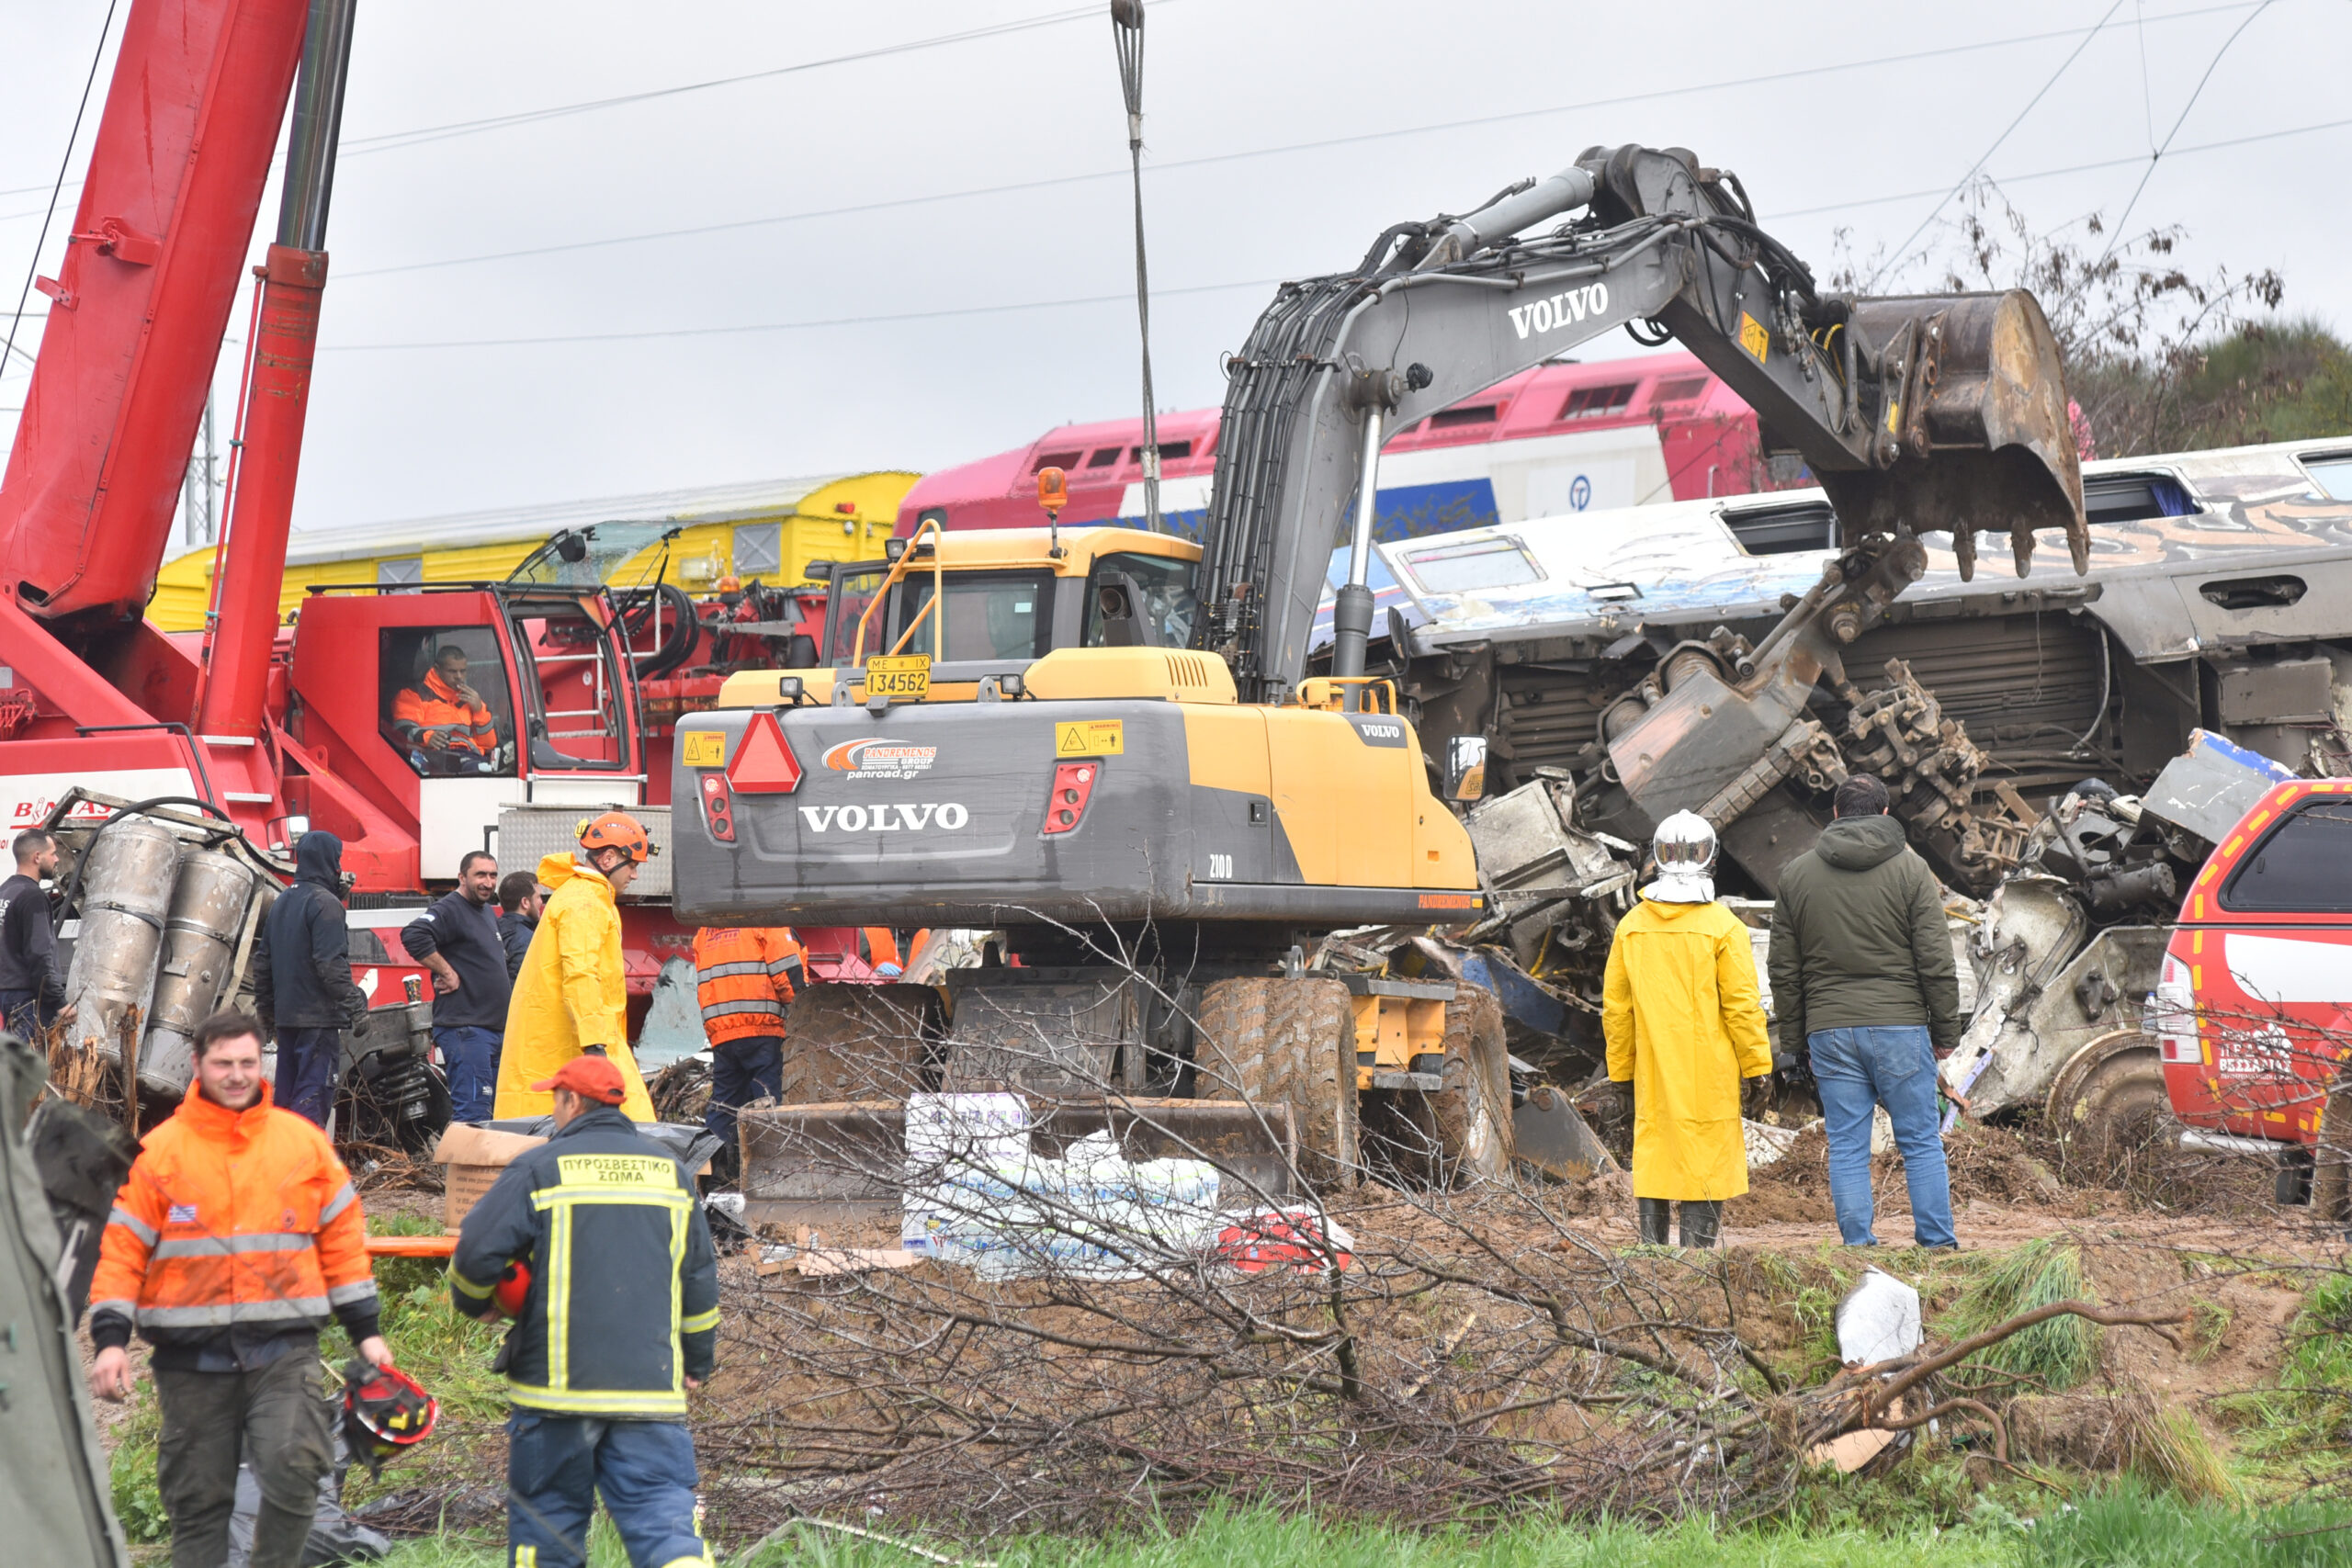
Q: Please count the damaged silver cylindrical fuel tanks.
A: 2